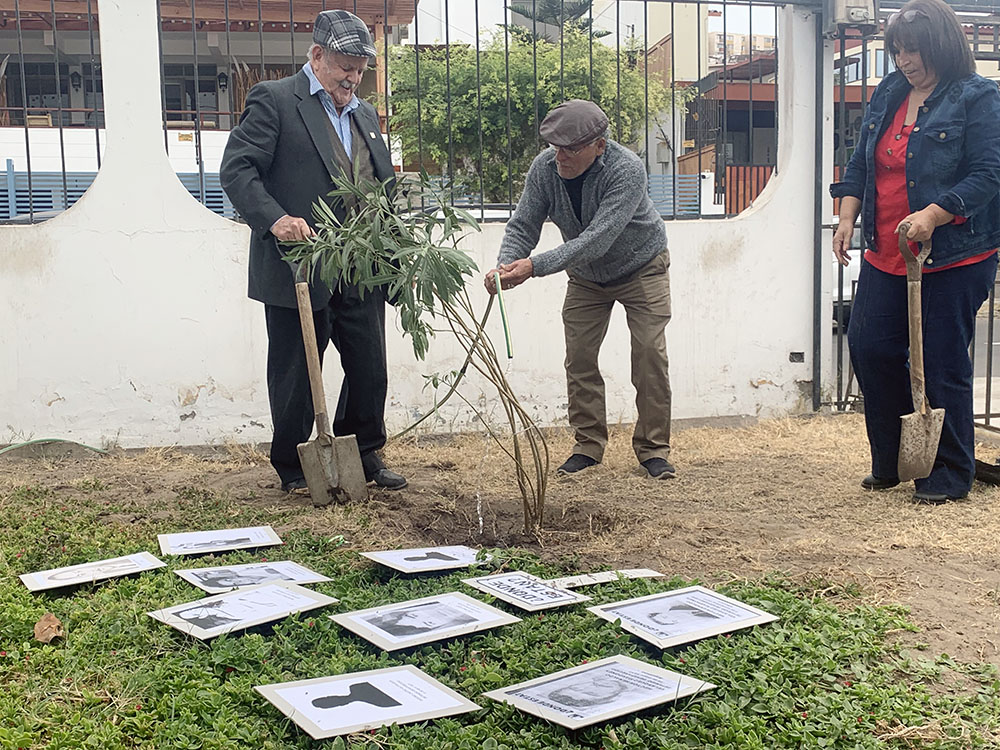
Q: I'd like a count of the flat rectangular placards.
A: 10